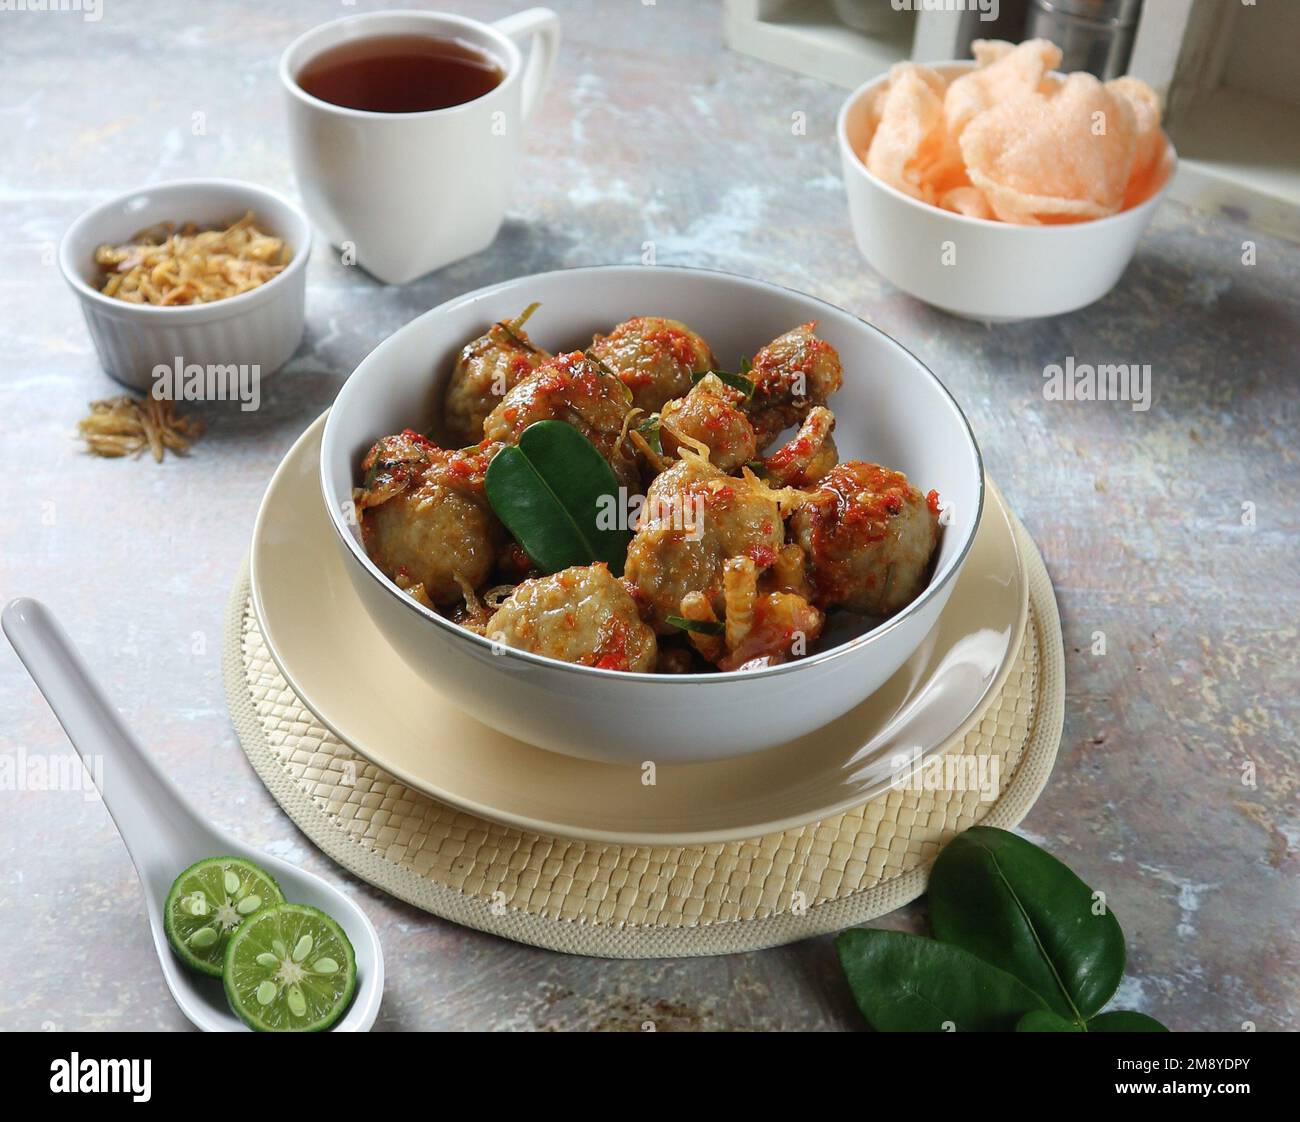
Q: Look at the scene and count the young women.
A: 0